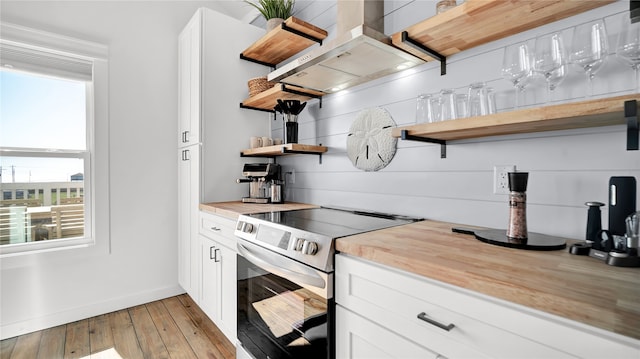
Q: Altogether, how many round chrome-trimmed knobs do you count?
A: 4